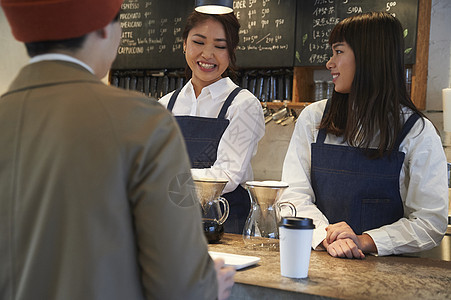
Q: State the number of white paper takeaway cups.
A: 1